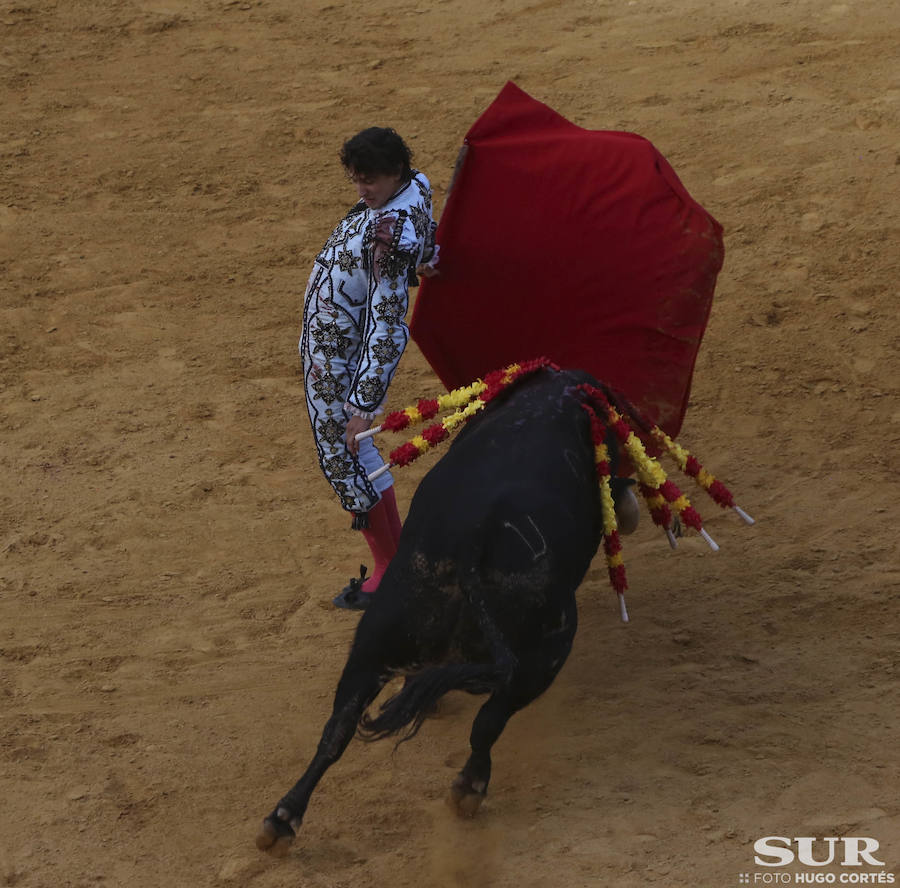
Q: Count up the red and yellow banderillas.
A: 6